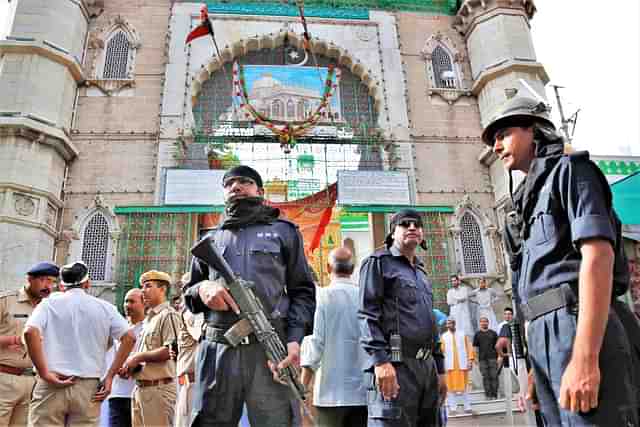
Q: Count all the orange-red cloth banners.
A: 1